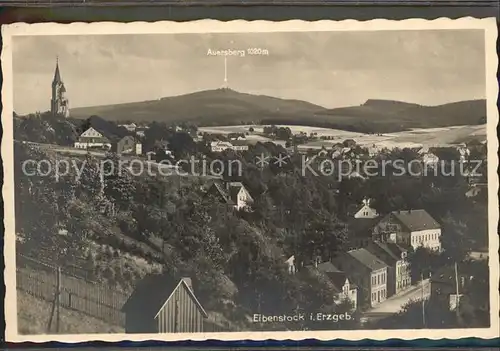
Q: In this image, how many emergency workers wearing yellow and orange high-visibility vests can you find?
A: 0